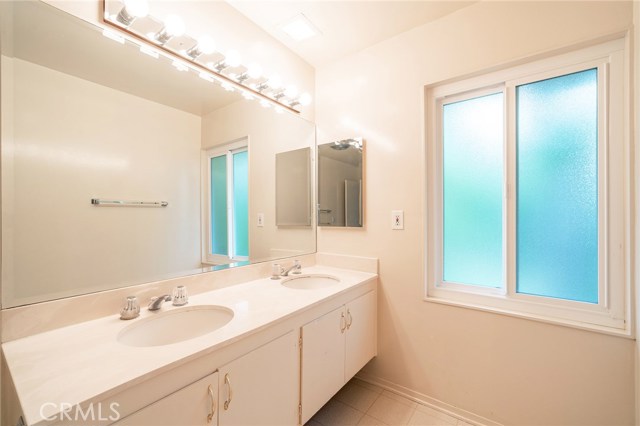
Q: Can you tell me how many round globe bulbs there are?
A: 8